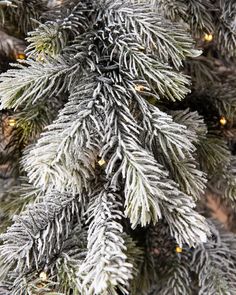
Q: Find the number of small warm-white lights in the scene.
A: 8